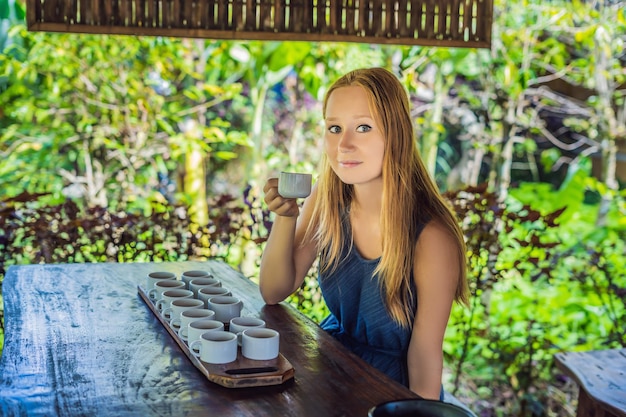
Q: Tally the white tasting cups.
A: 14